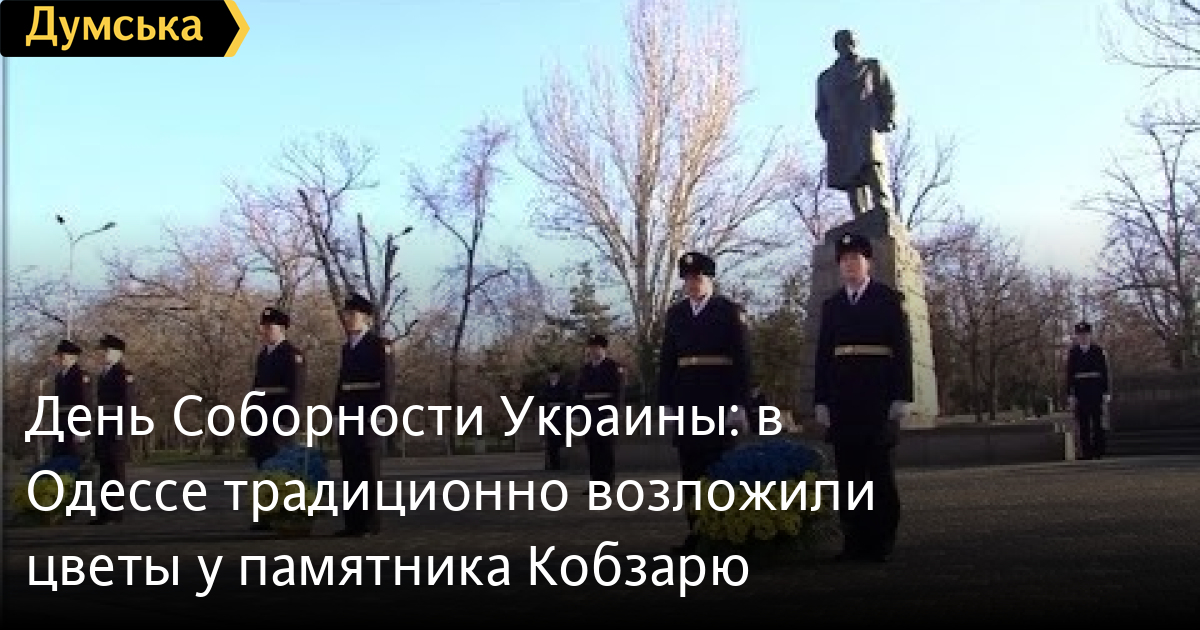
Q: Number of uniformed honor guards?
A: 9